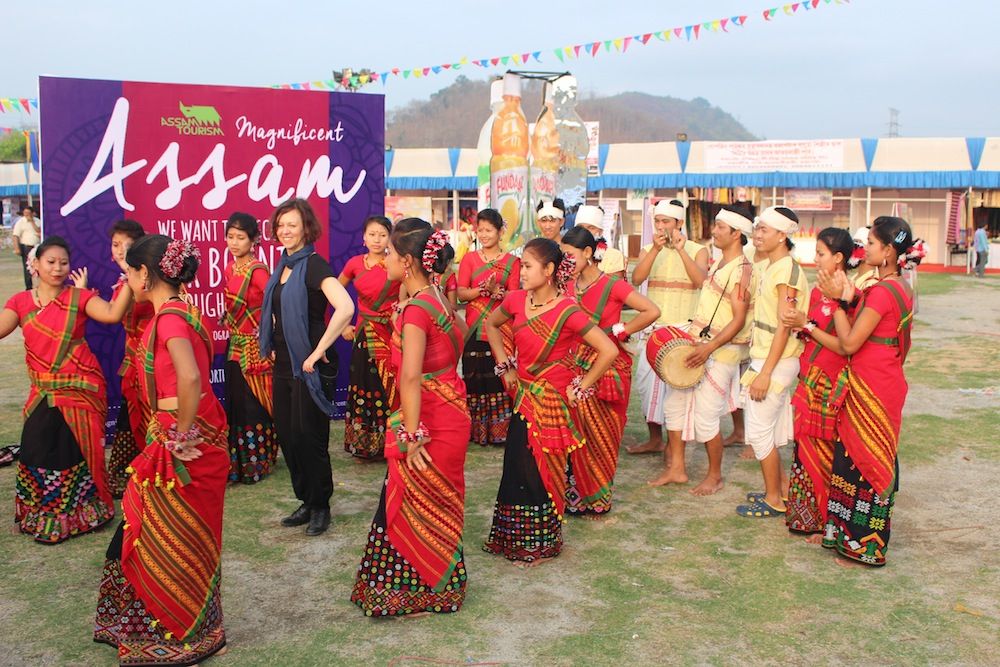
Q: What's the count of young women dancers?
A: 11